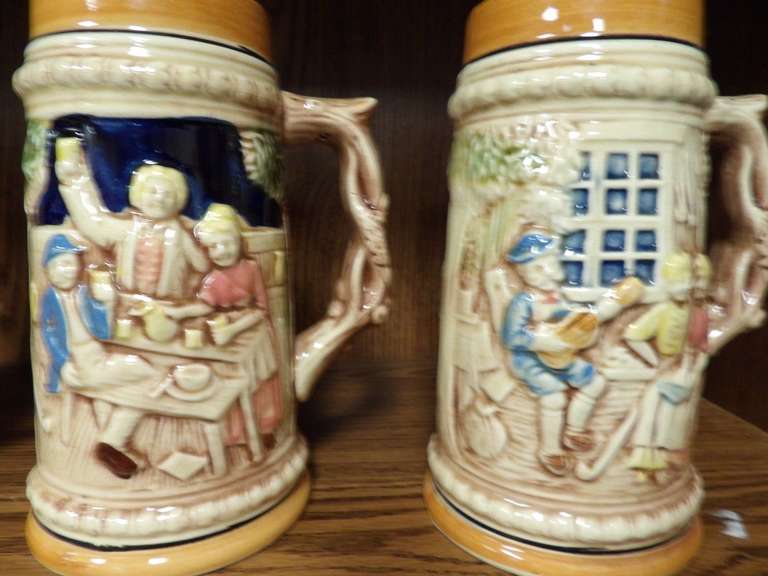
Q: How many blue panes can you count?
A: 12